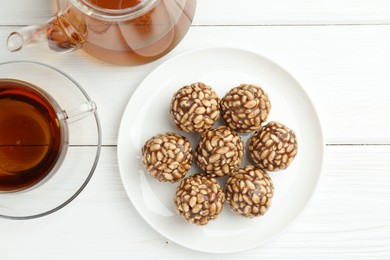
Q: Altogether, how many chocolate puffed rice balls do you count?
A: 7